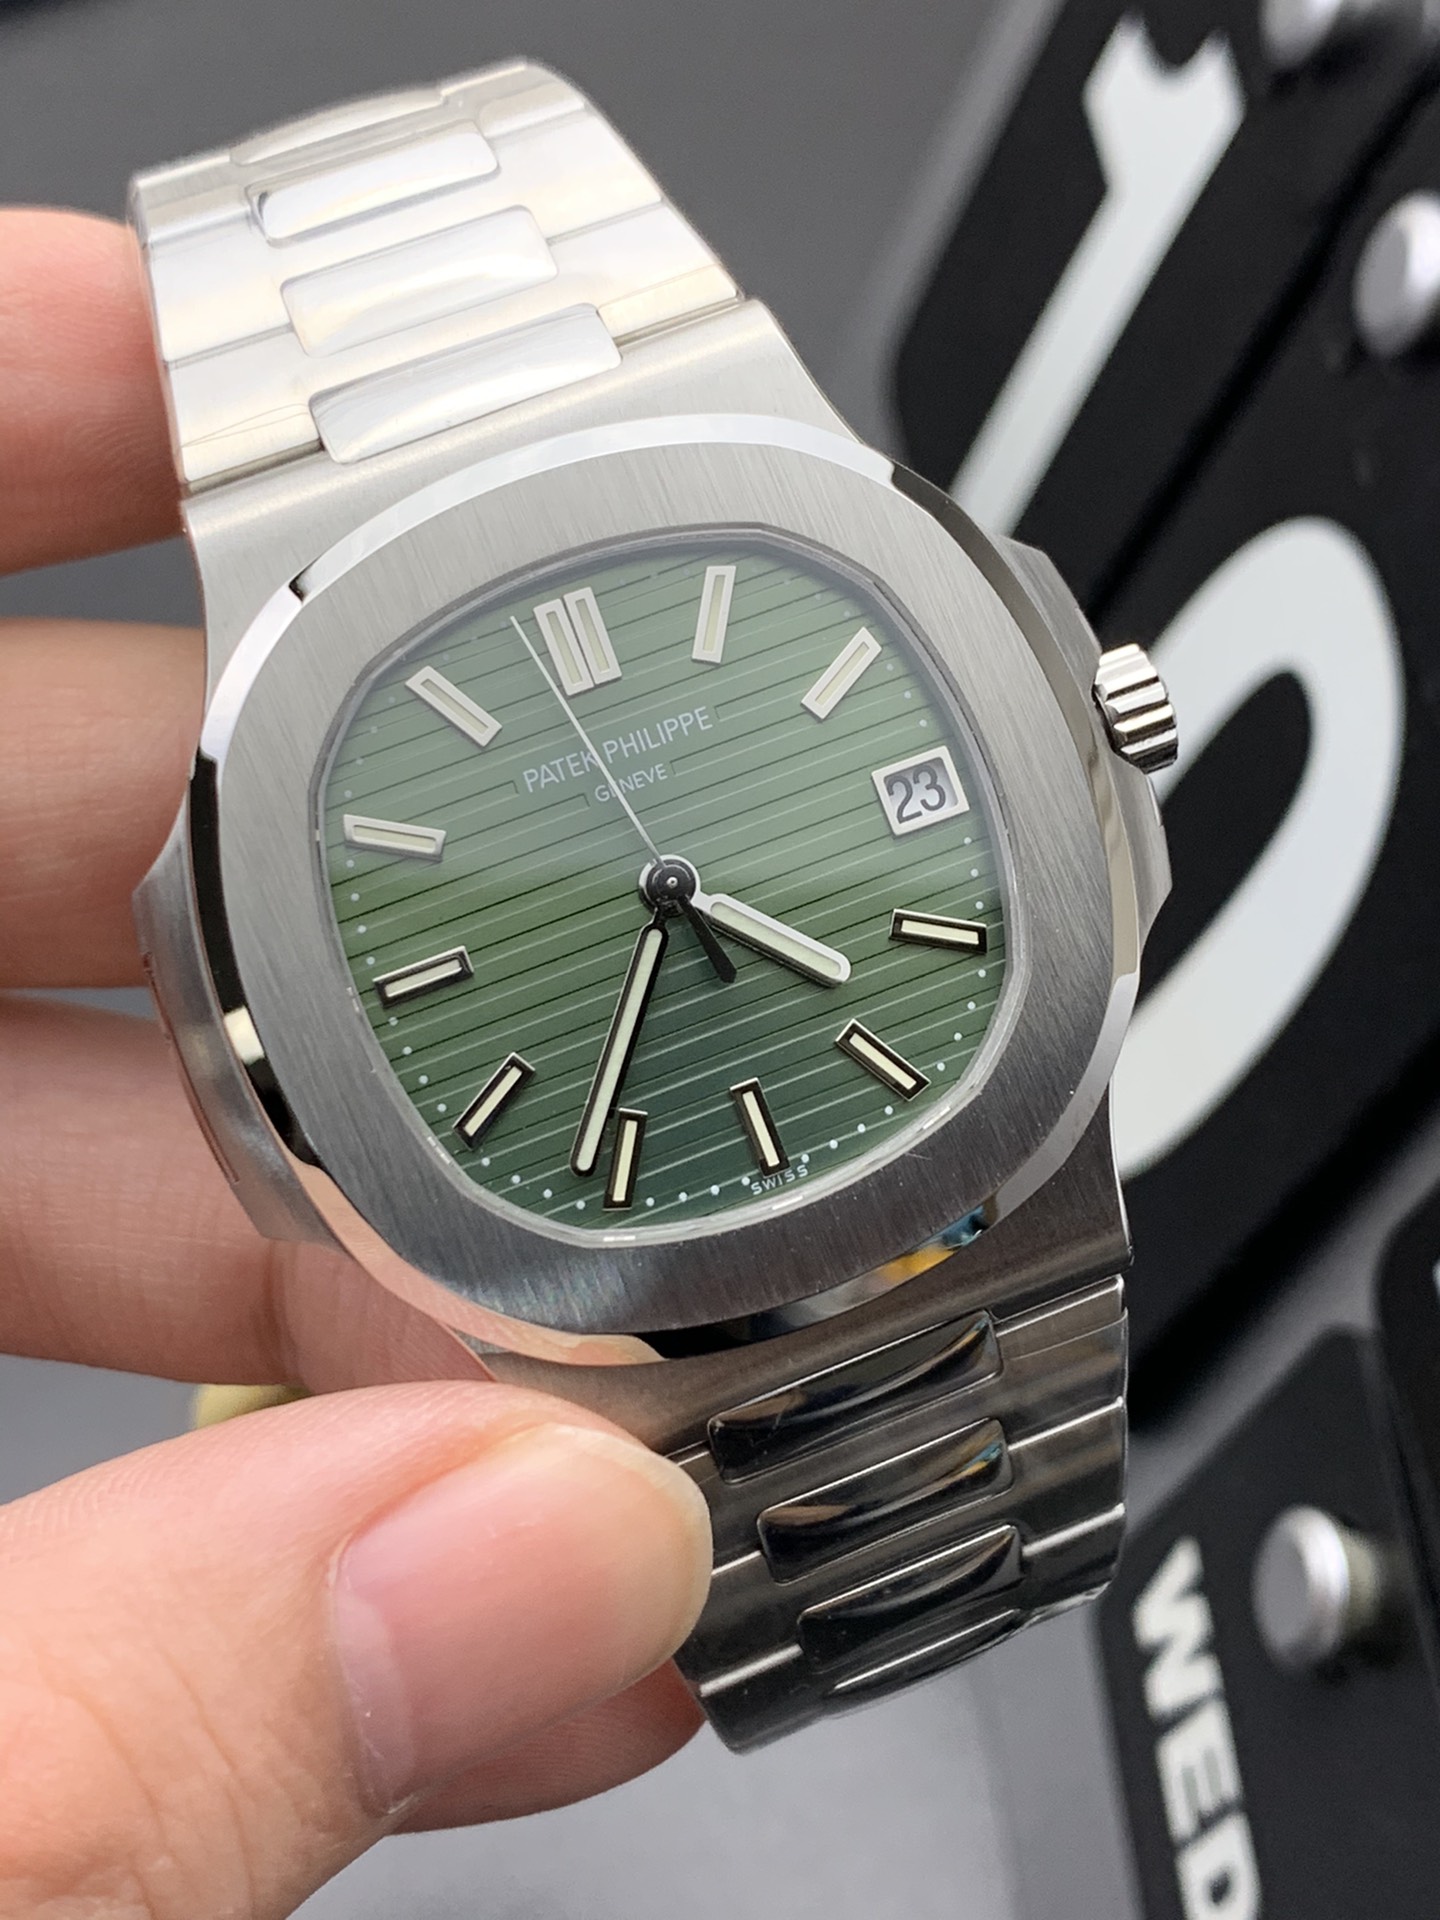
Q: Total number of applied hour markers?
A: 11